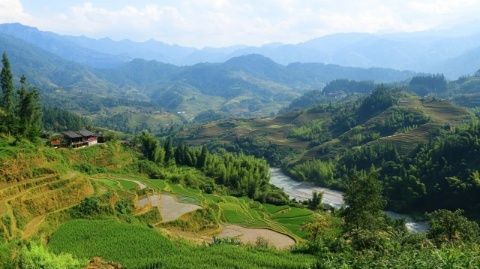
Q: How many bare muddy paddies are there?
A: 2